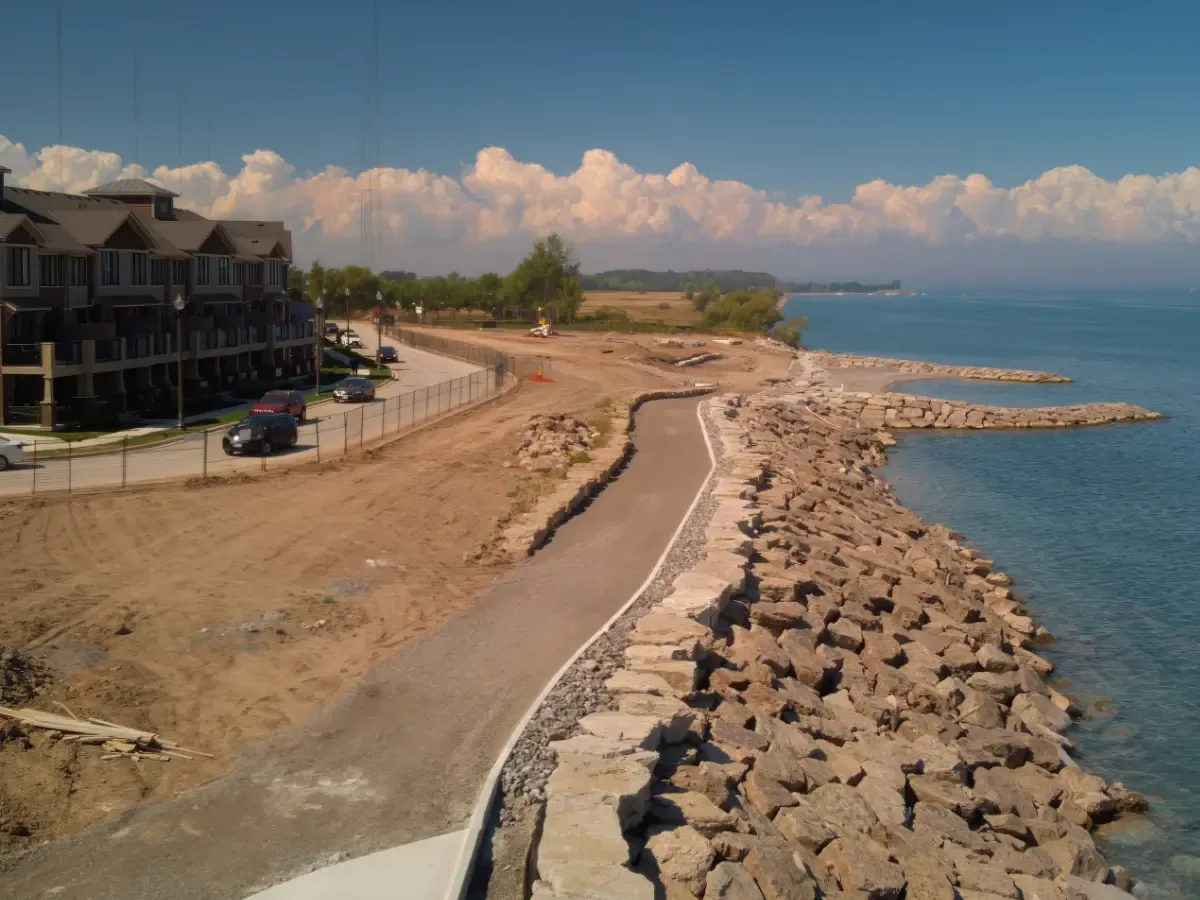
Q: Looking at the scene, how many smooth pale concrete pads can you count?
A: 1